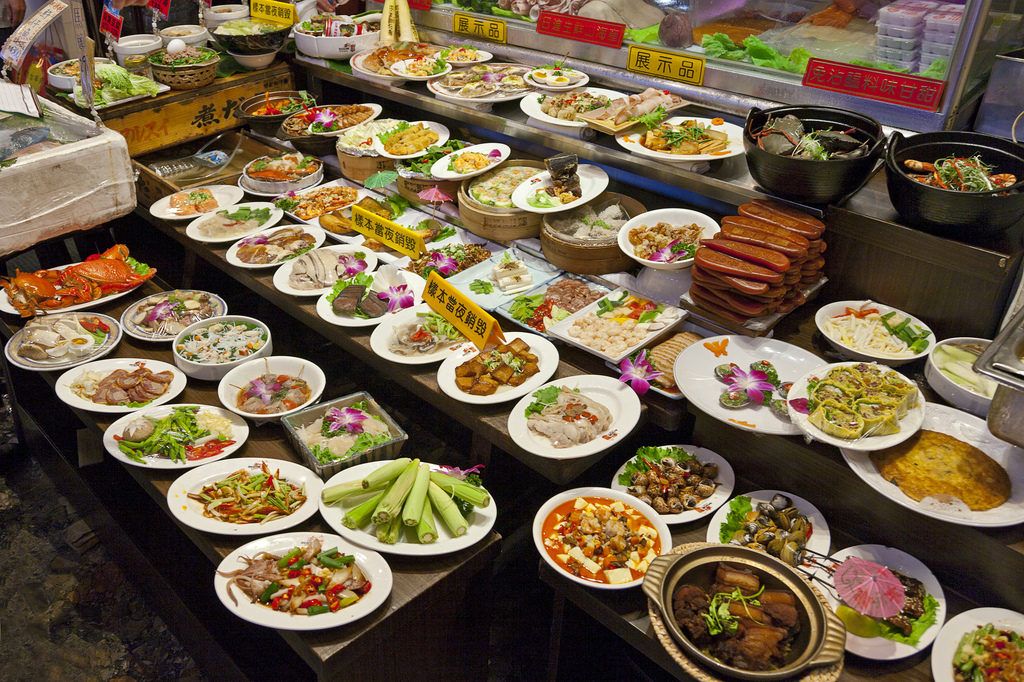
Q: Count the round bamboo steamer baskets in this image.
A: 4